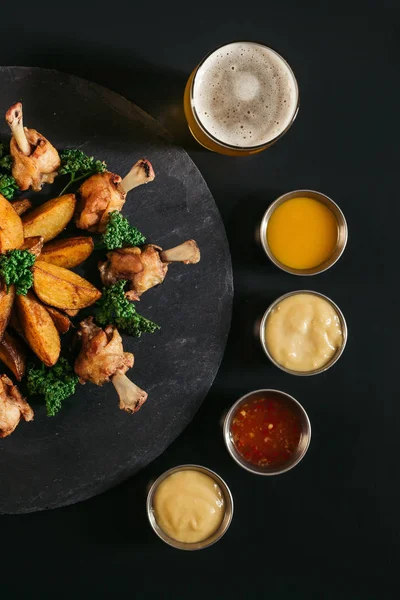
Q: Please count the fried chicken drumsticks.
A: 5